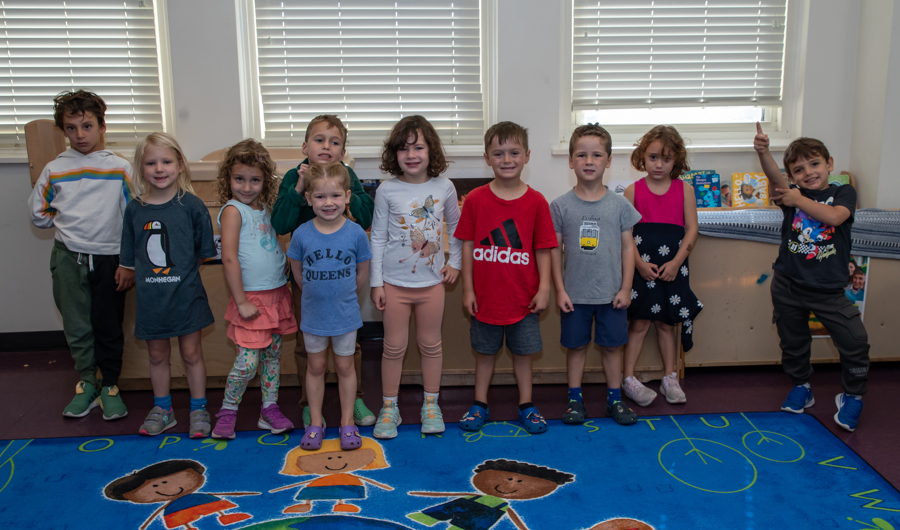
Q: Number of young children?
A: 10